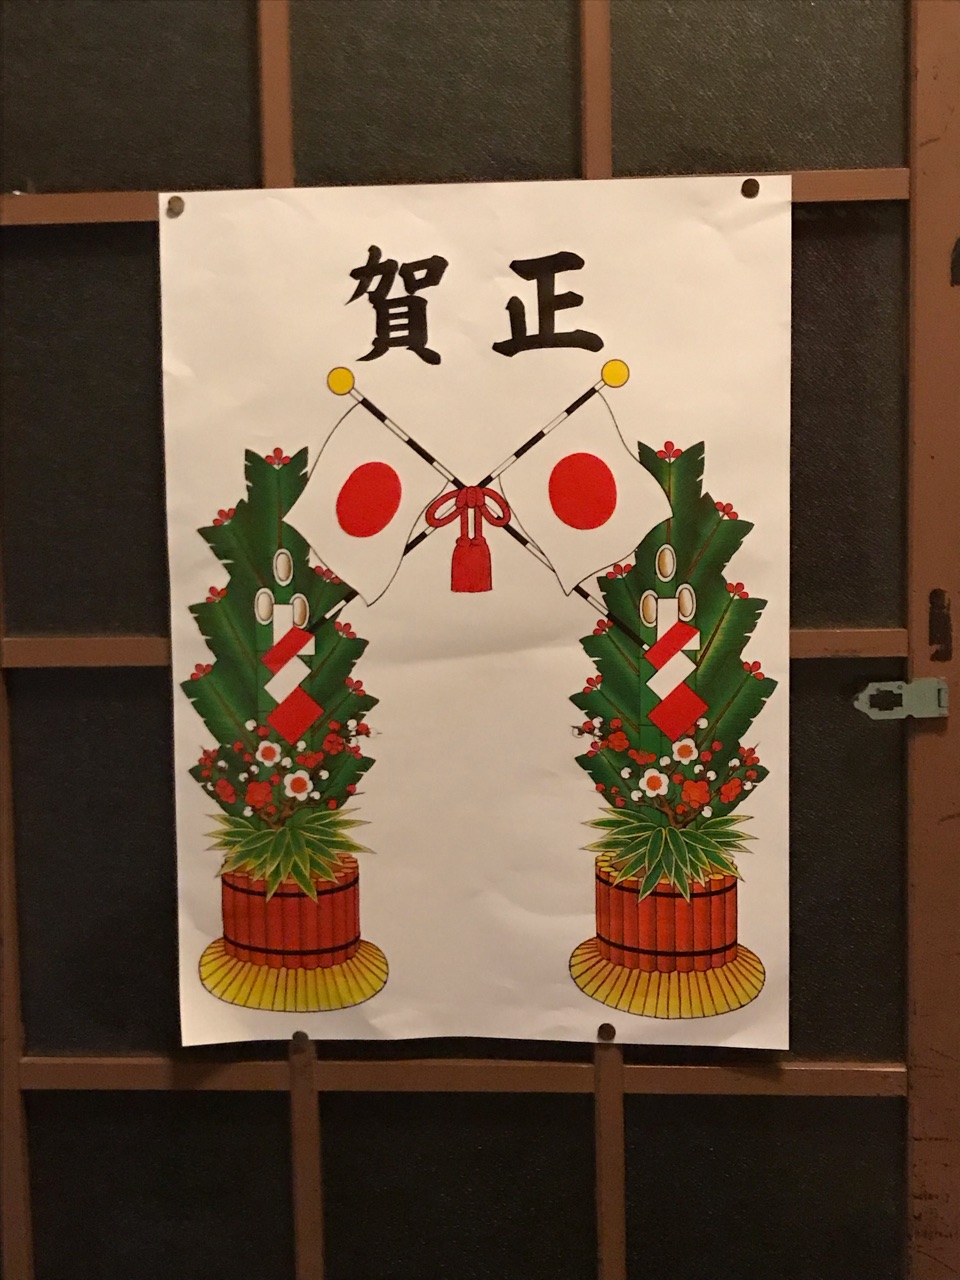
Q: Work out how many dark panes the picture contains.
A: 10